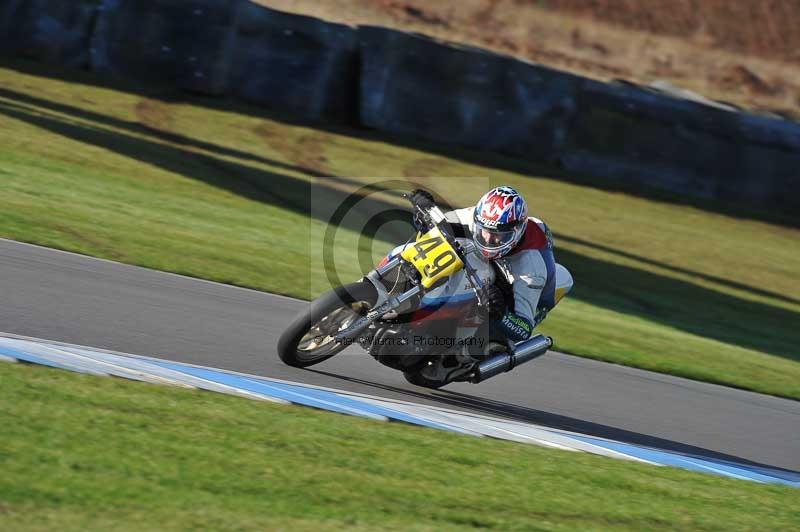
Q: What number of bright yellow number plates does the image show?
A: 1